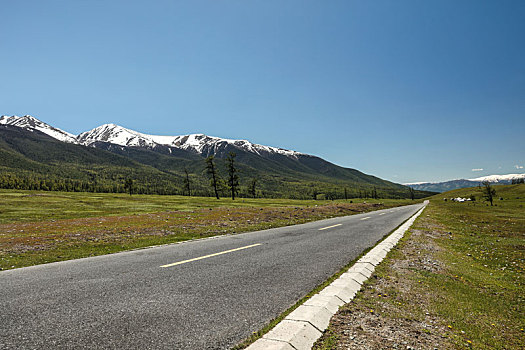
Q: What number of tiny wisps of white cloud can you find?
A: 2